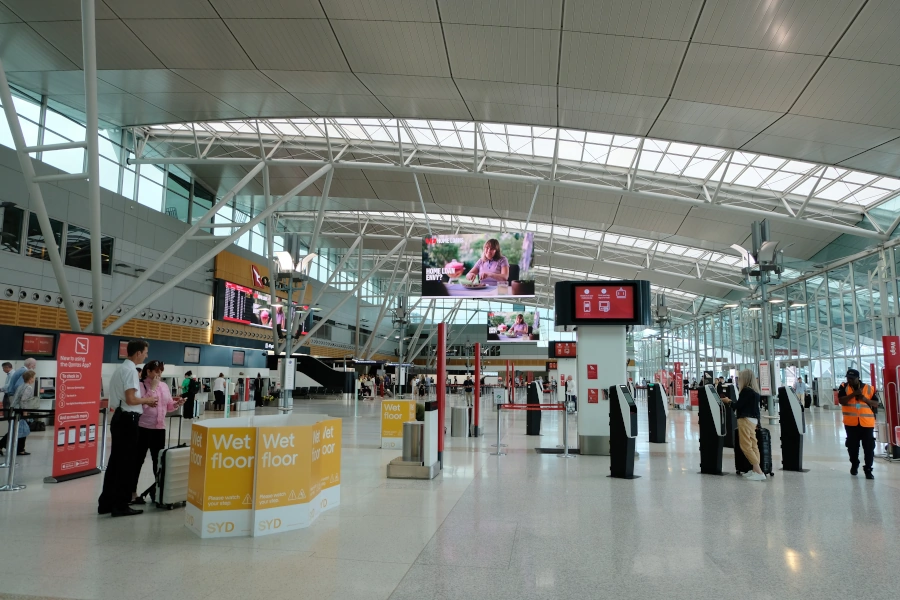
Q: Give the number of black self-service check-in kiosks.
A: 6